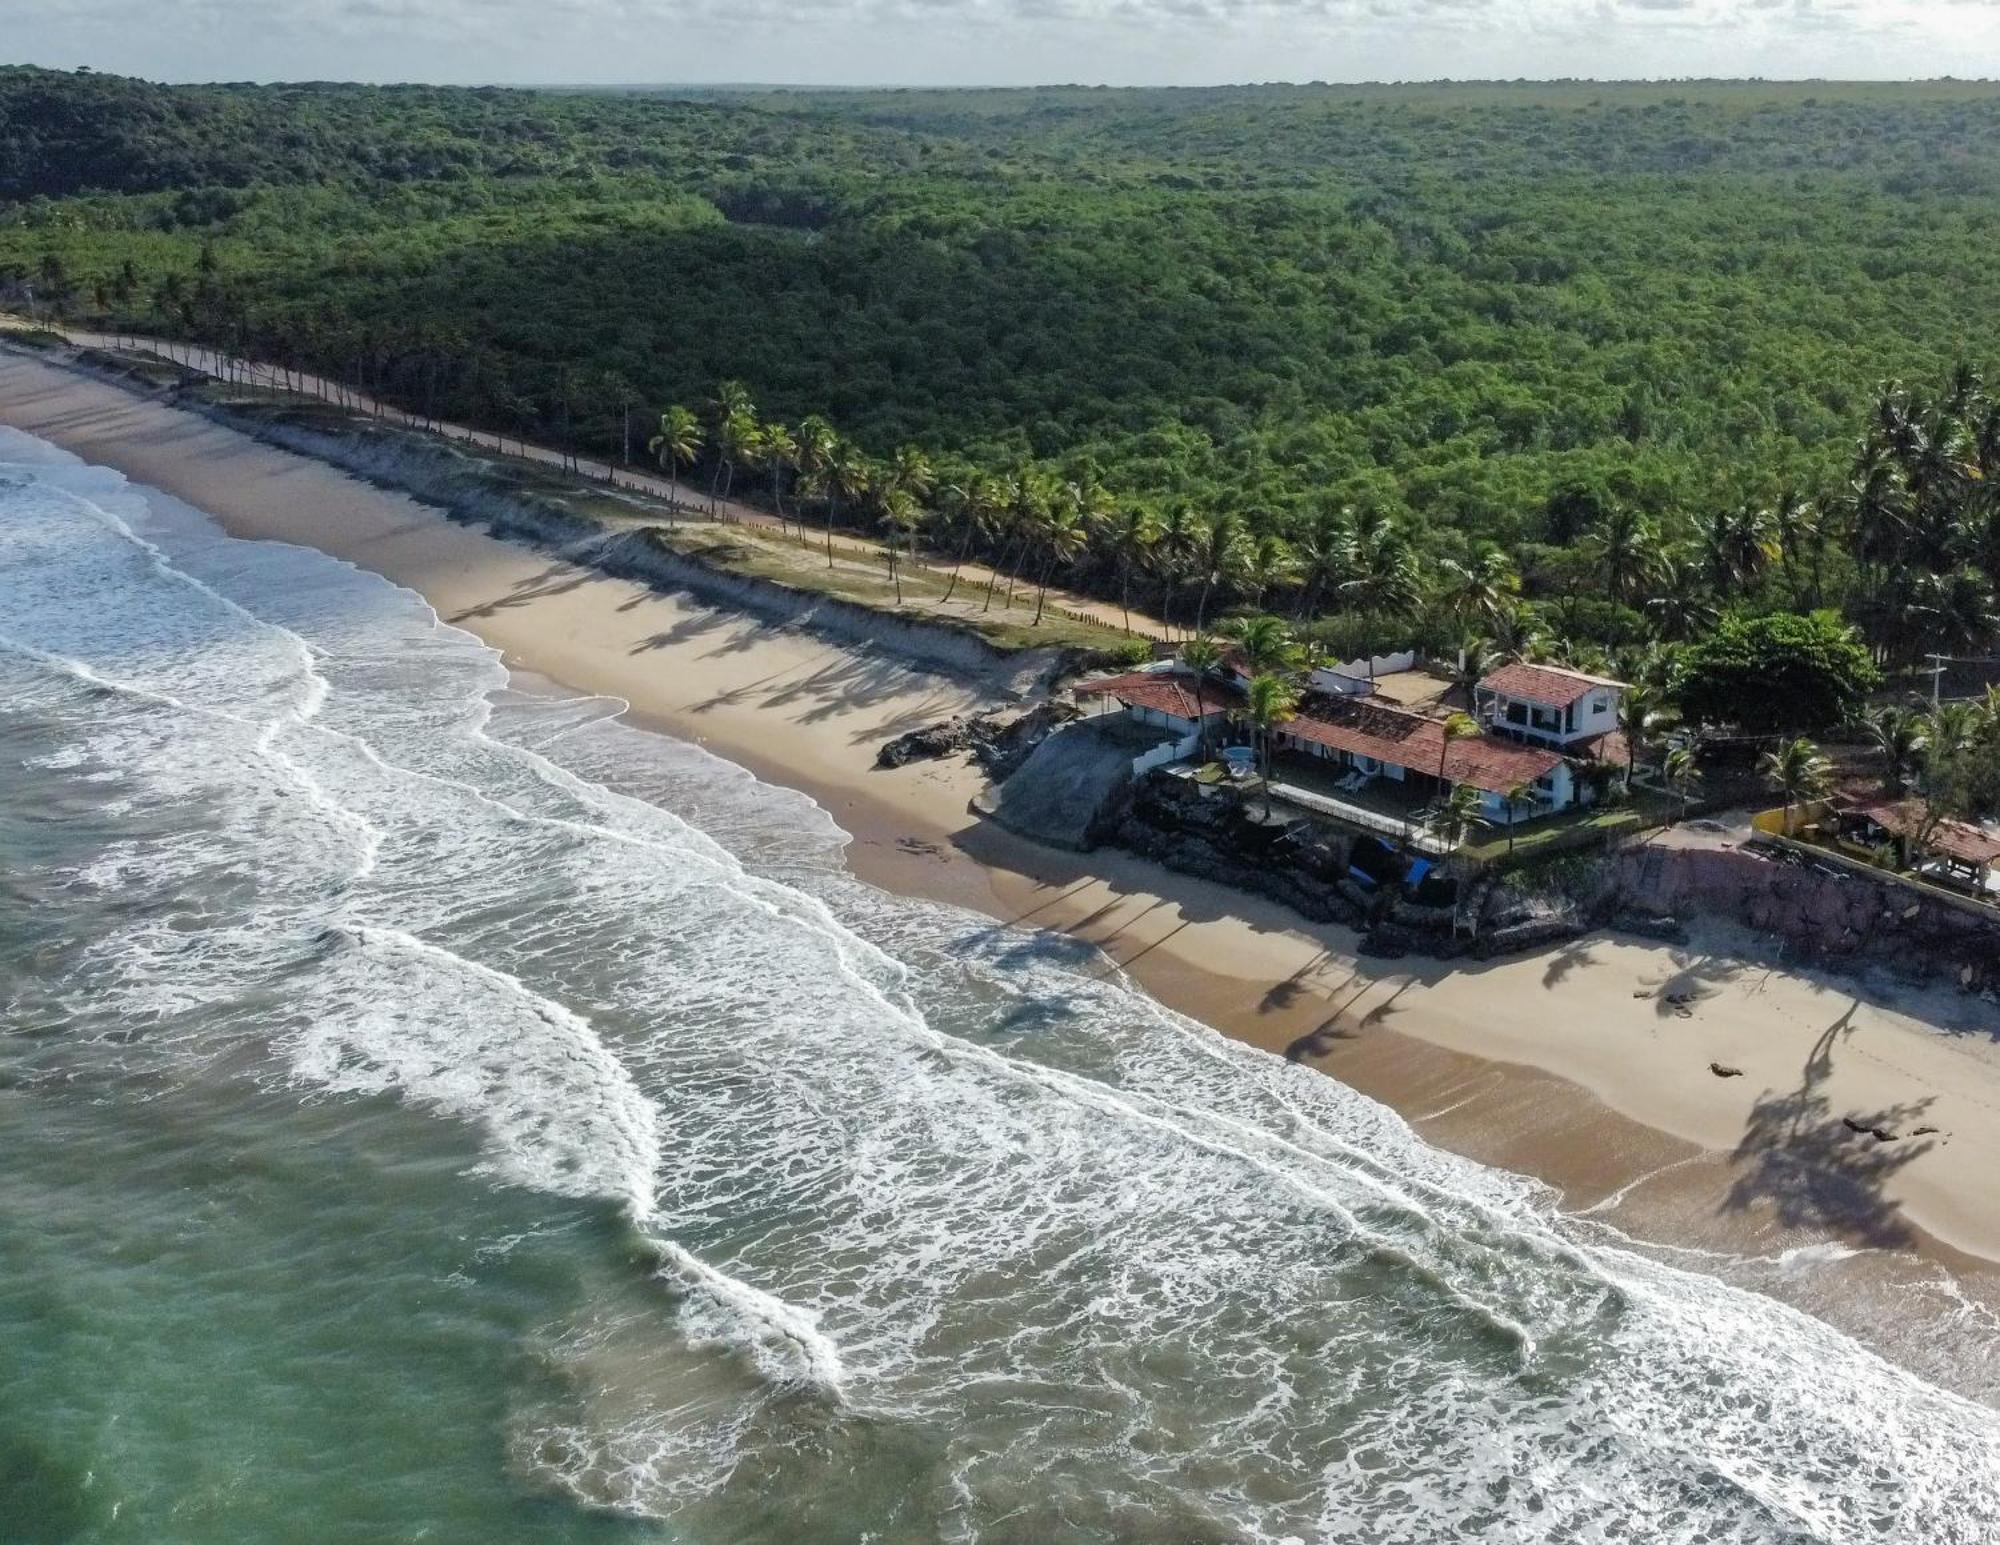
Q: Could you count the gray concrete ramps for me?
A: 1